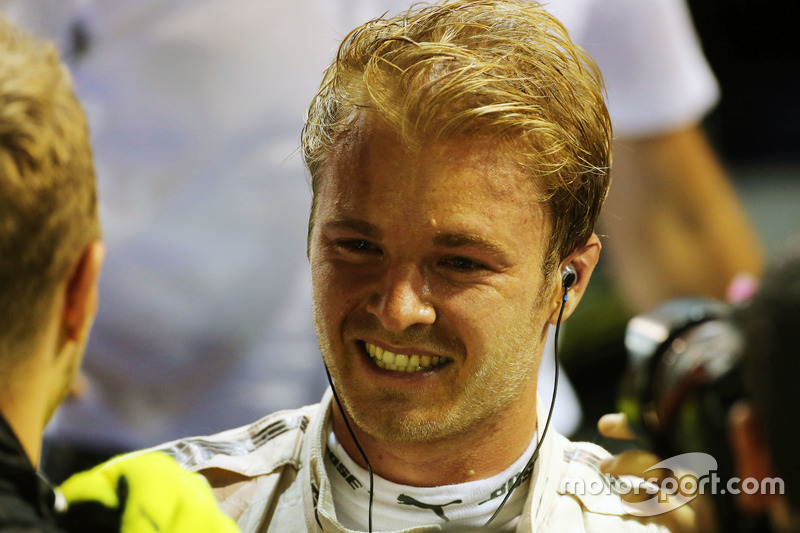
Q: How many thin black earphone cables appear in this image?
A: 2